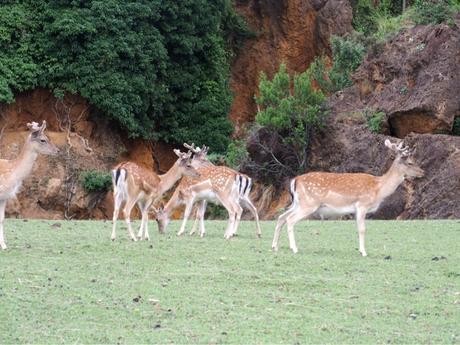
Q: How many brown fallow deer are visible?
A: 5